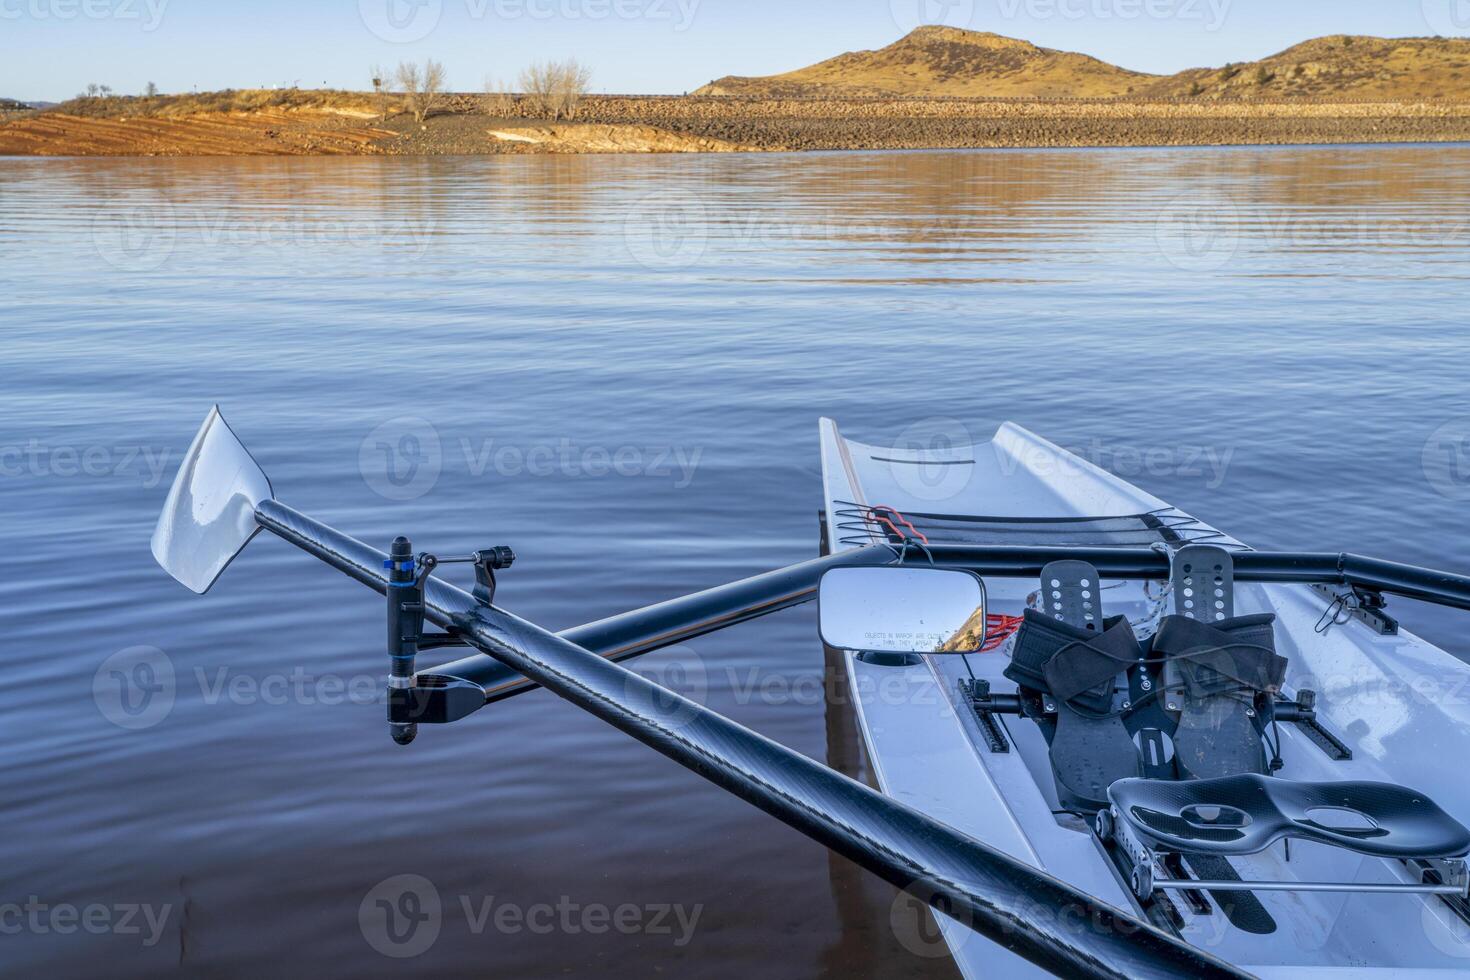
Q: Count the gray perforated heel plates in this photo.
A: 2